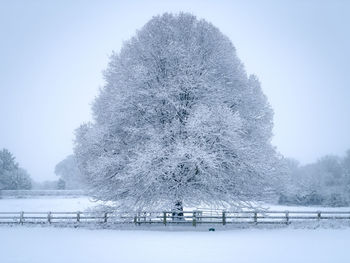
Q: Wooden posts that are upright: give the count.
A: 11